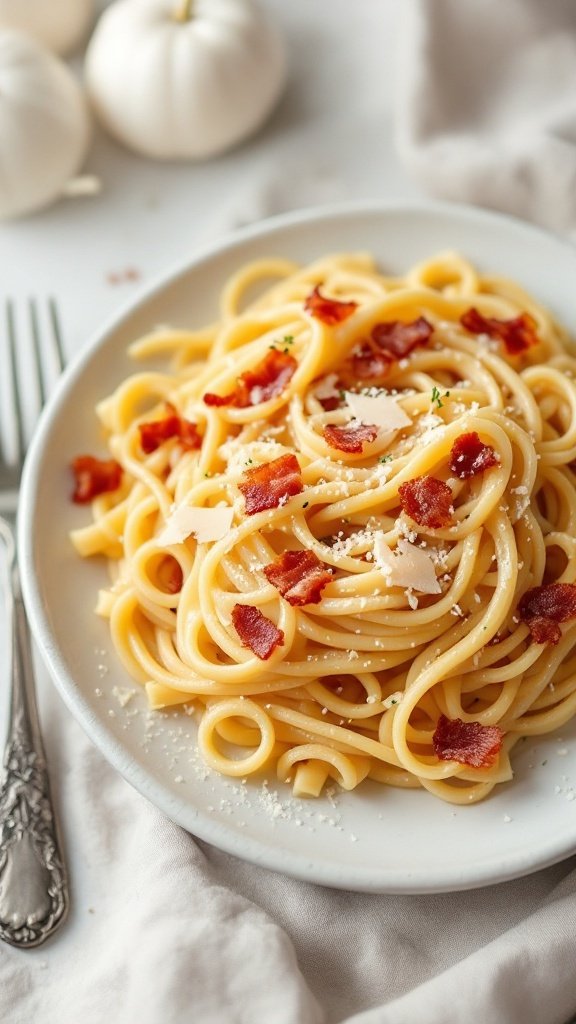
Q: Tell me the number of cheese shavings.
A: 3